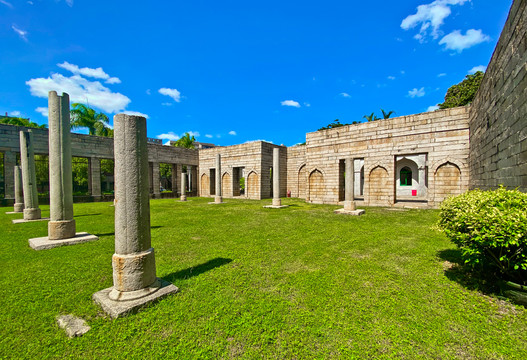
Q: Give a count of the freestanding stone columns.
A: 8